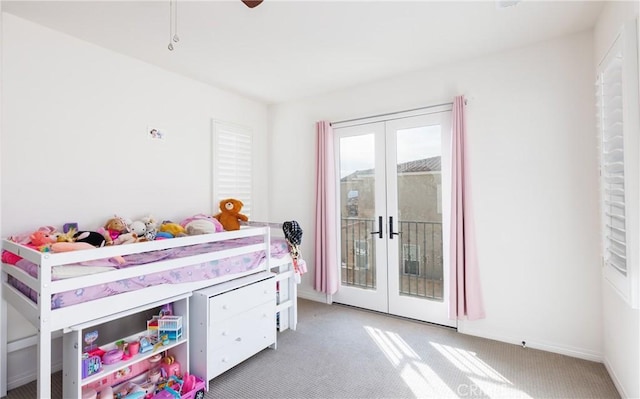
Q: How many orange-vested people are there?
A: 0